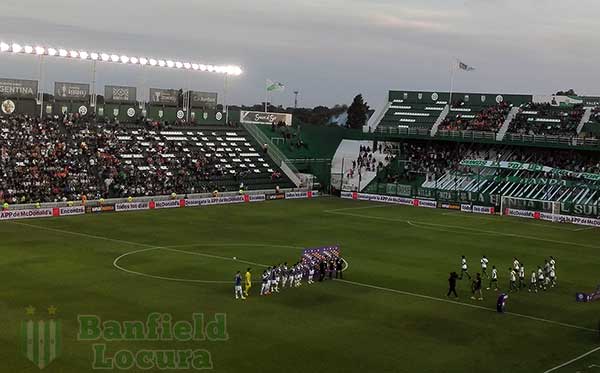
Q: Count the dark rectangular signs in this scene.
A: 5